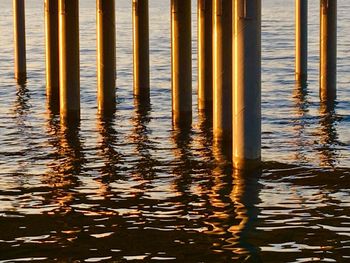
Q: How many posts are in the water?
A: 11